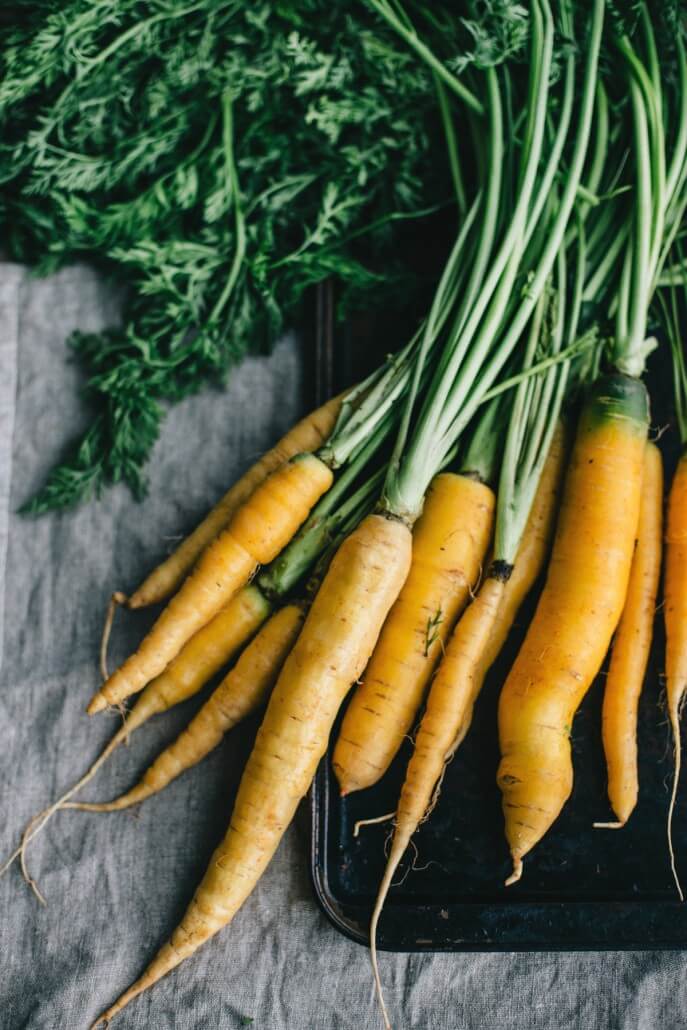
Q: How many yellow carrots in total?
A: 11